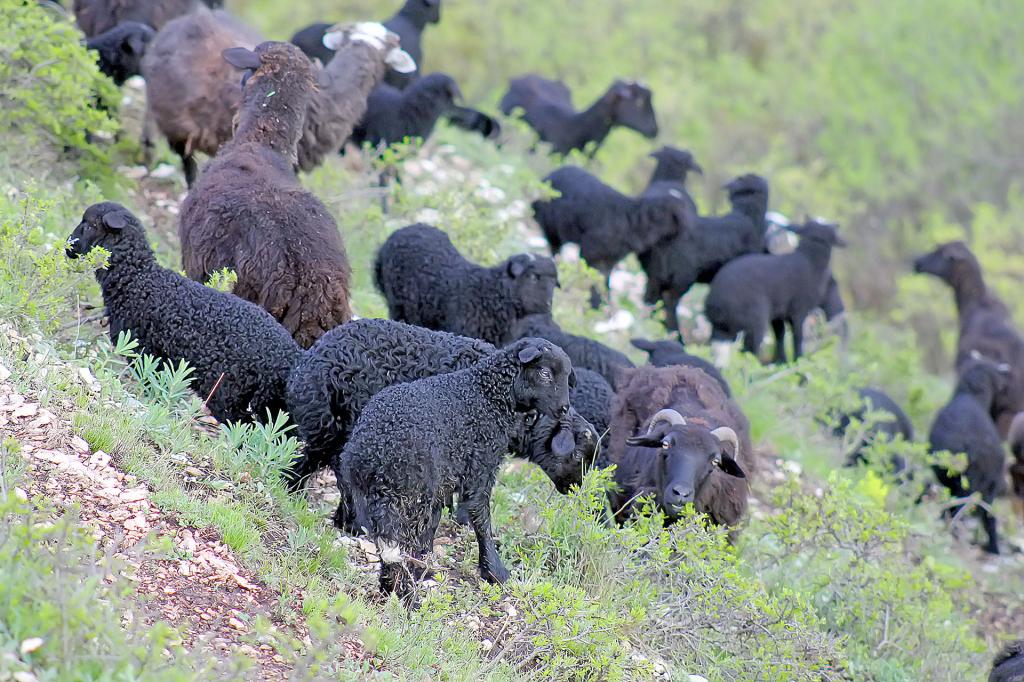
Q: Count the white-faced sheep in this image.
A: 1